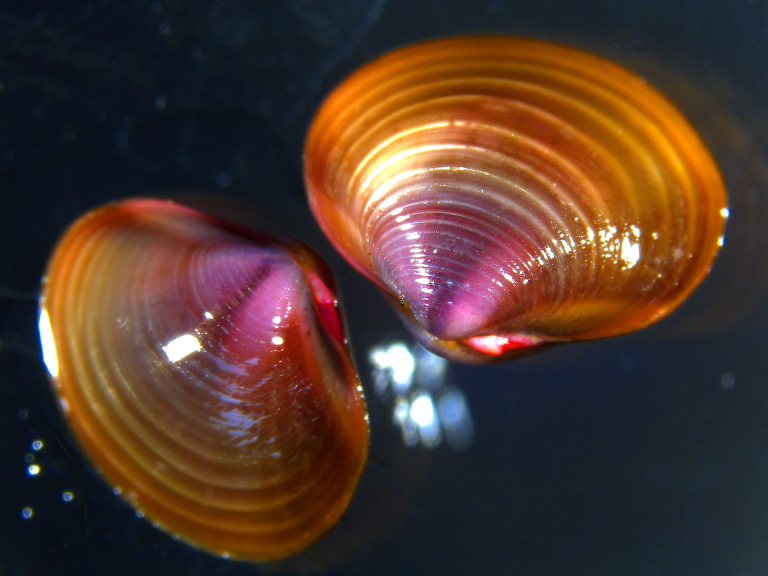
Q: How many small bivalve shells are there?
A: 2